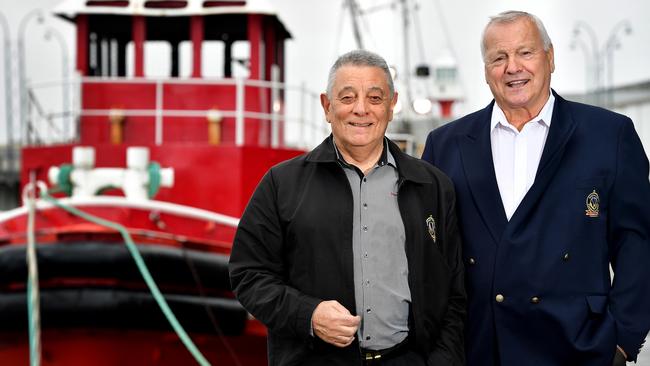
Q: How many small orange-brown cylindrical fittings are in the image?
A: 2